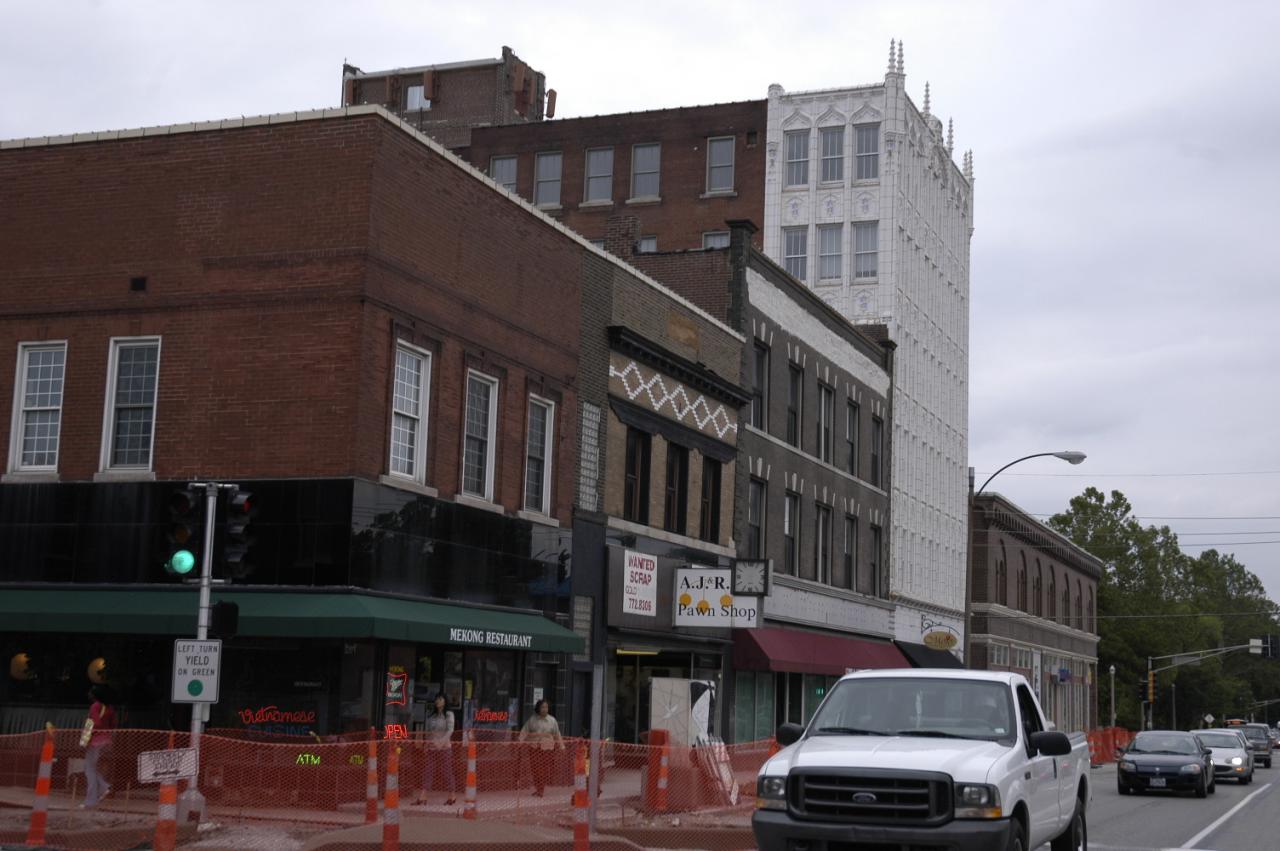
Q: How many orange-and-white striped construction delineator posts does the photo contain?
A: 7